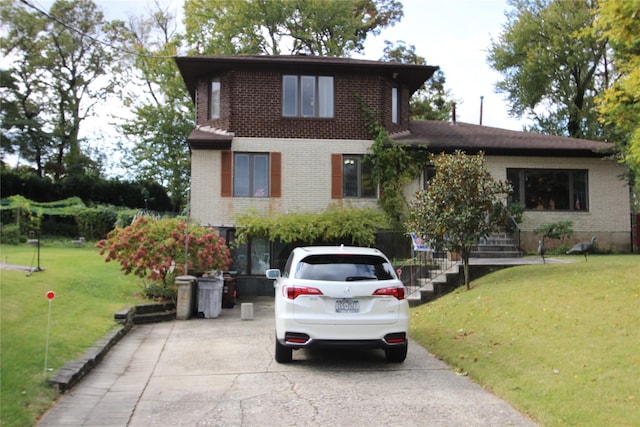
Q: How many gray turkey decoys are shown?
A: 2